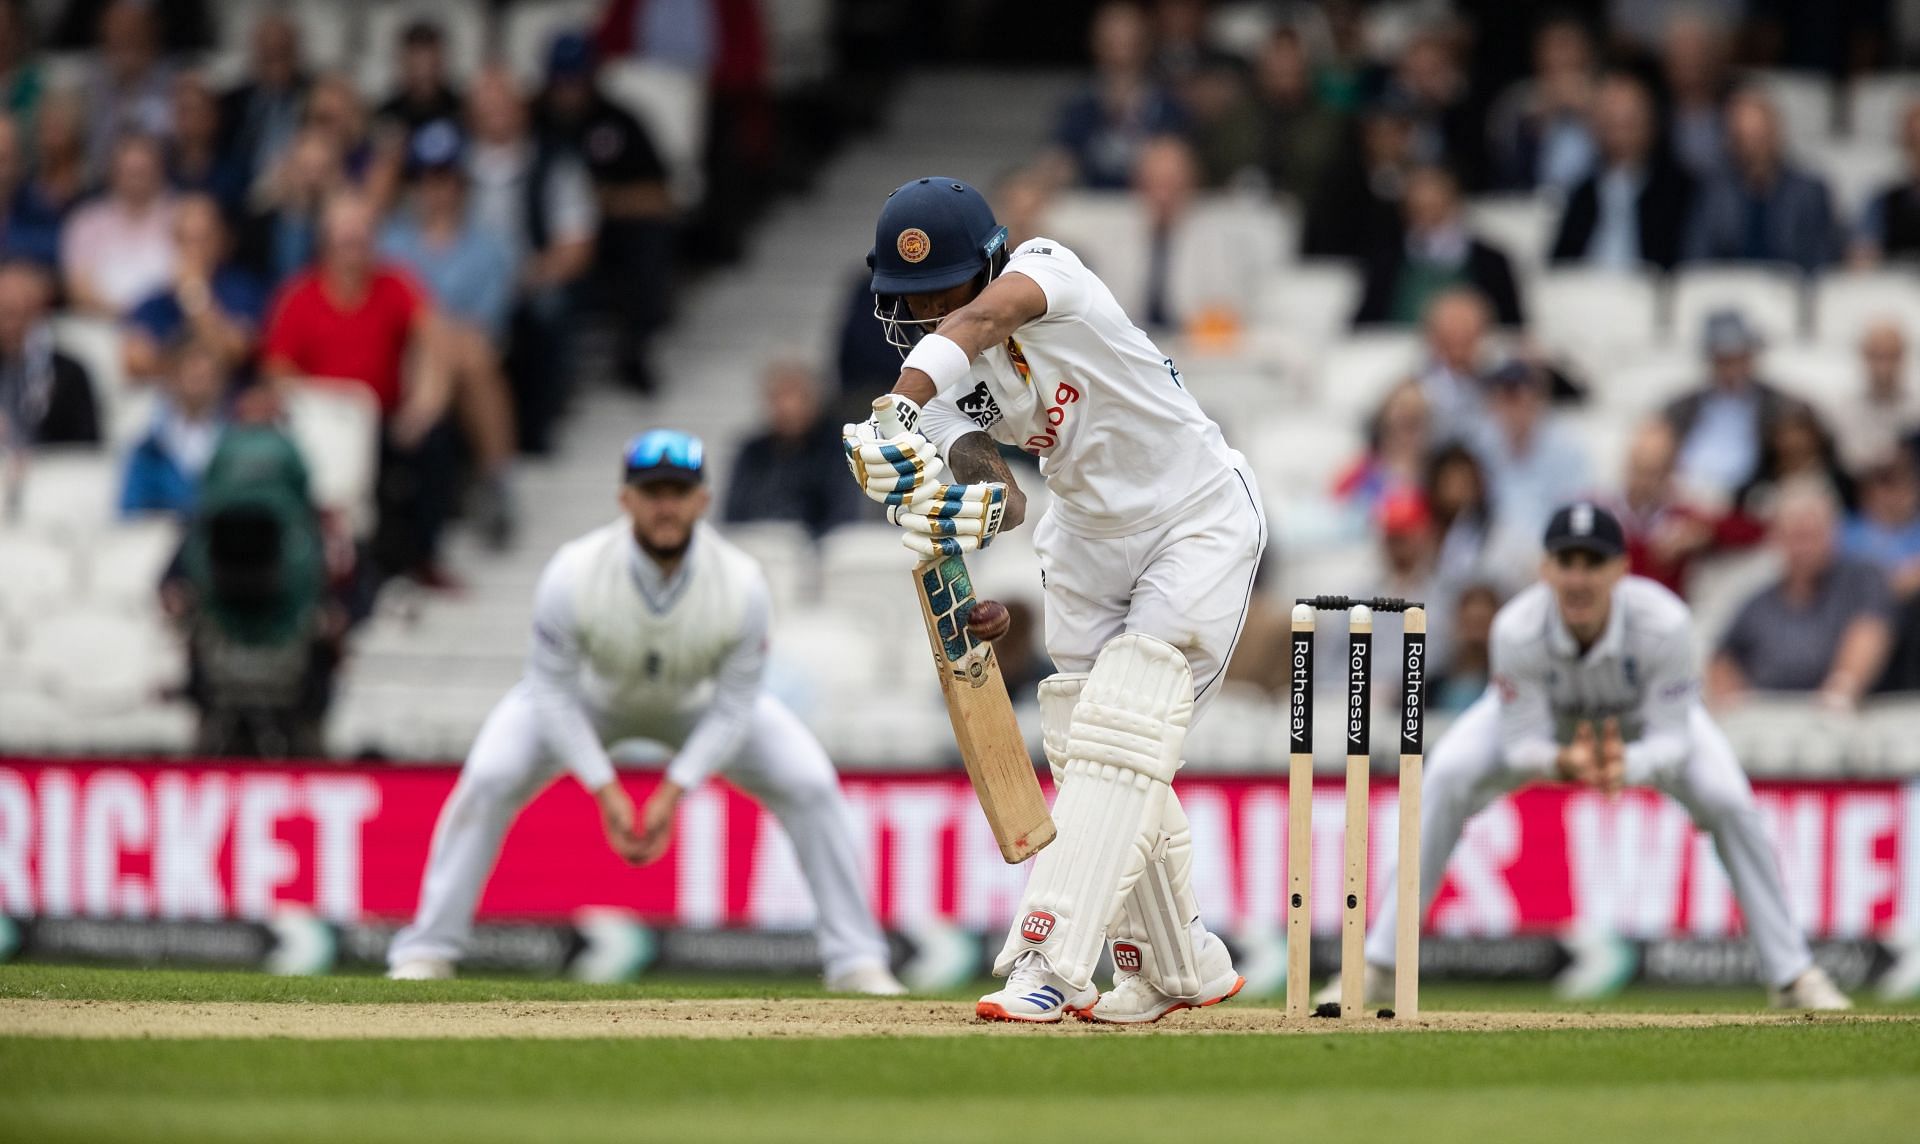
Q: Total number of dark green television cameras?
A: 1